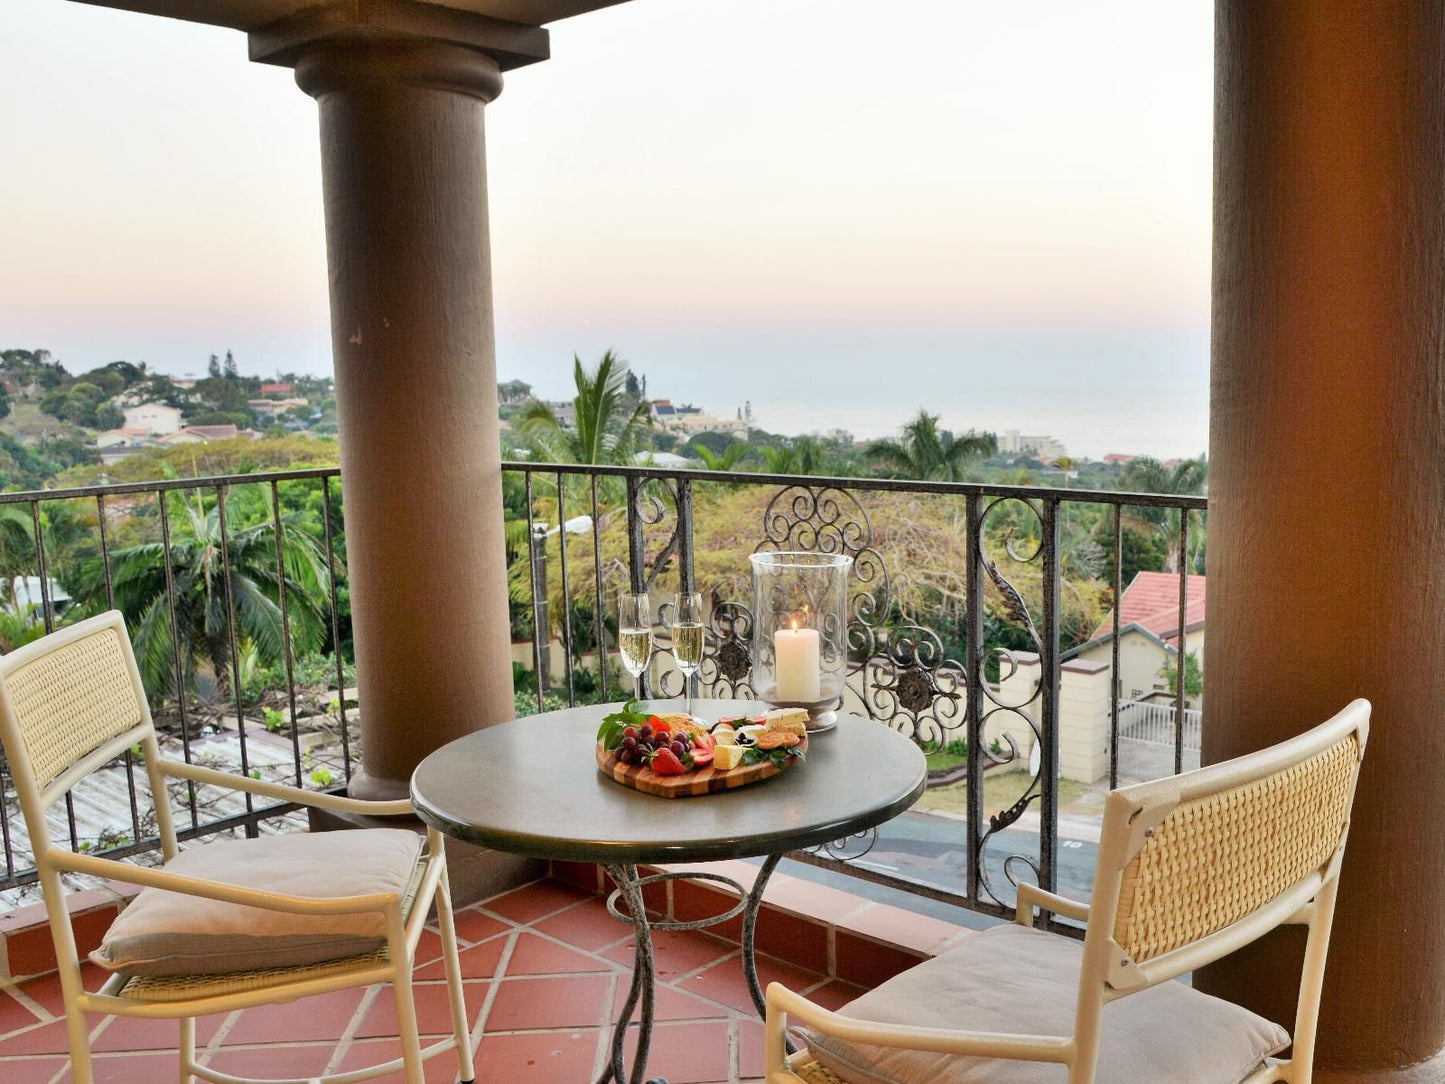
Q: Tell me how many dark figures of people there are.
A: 0